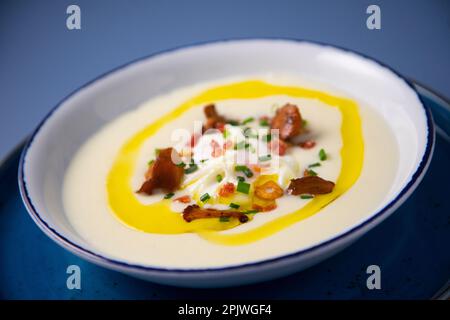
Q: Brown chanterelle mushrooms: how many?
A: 5